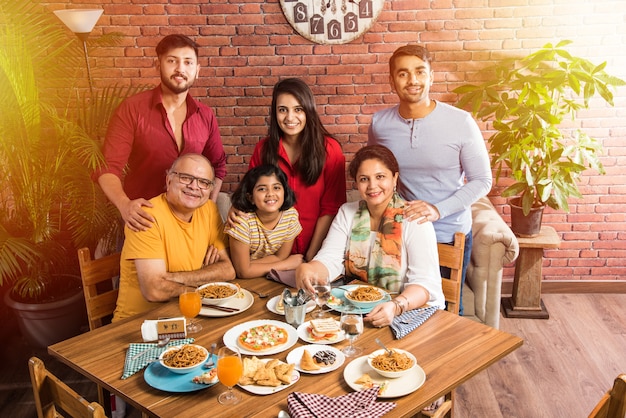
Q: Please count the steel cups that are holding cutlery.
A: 1